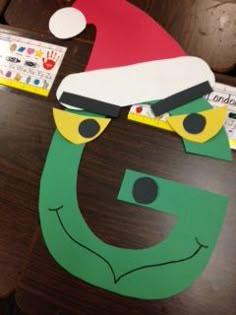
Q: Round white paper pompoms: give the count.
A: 1